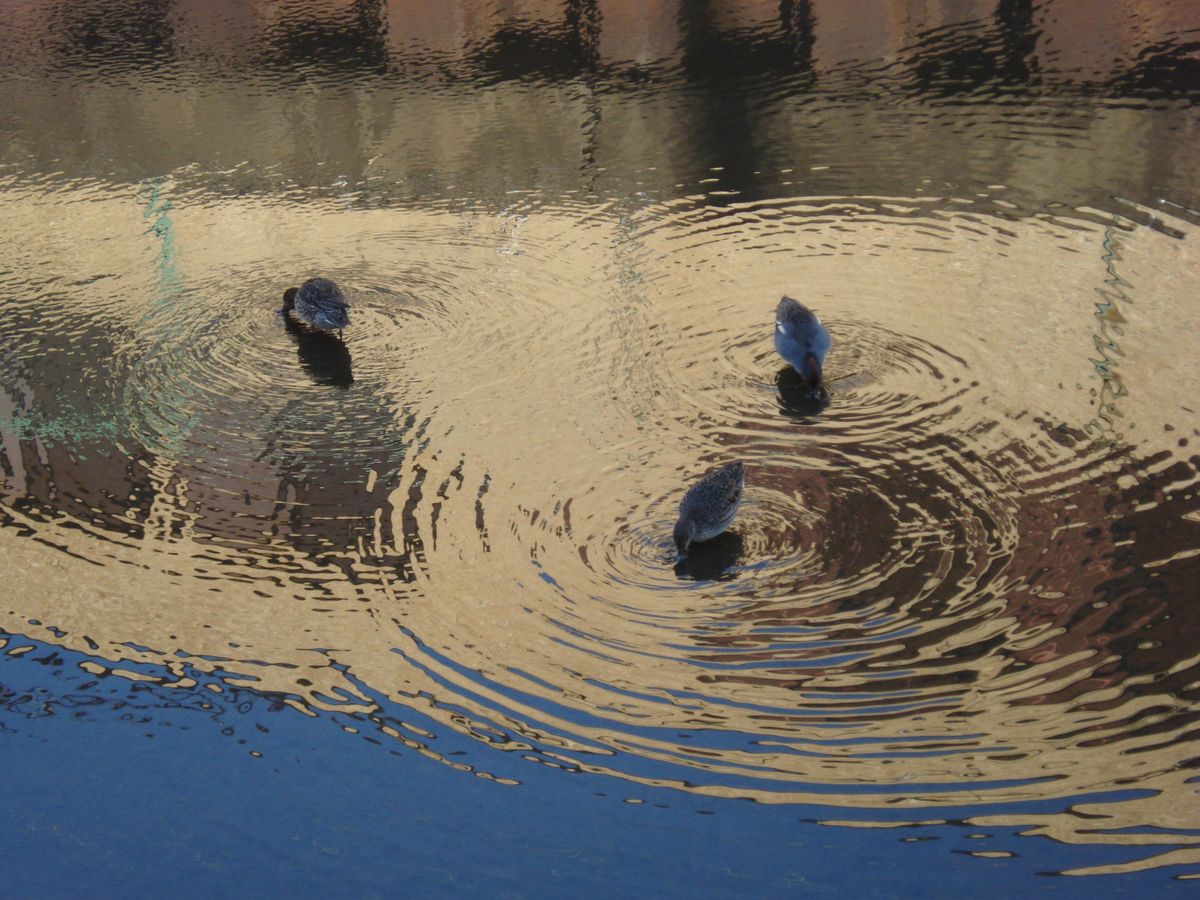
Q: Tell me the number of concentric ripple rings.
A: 3